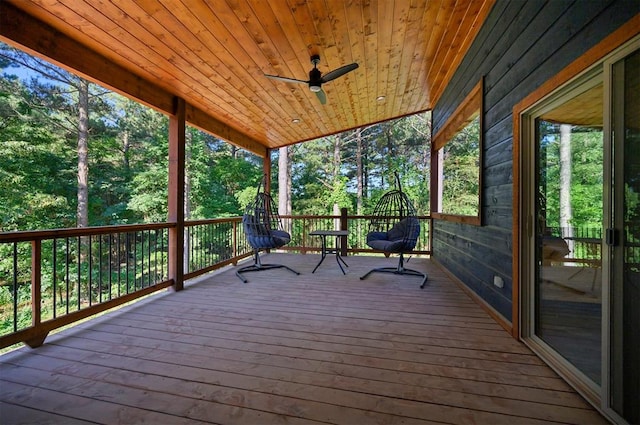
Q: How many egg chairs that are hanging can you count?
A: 2